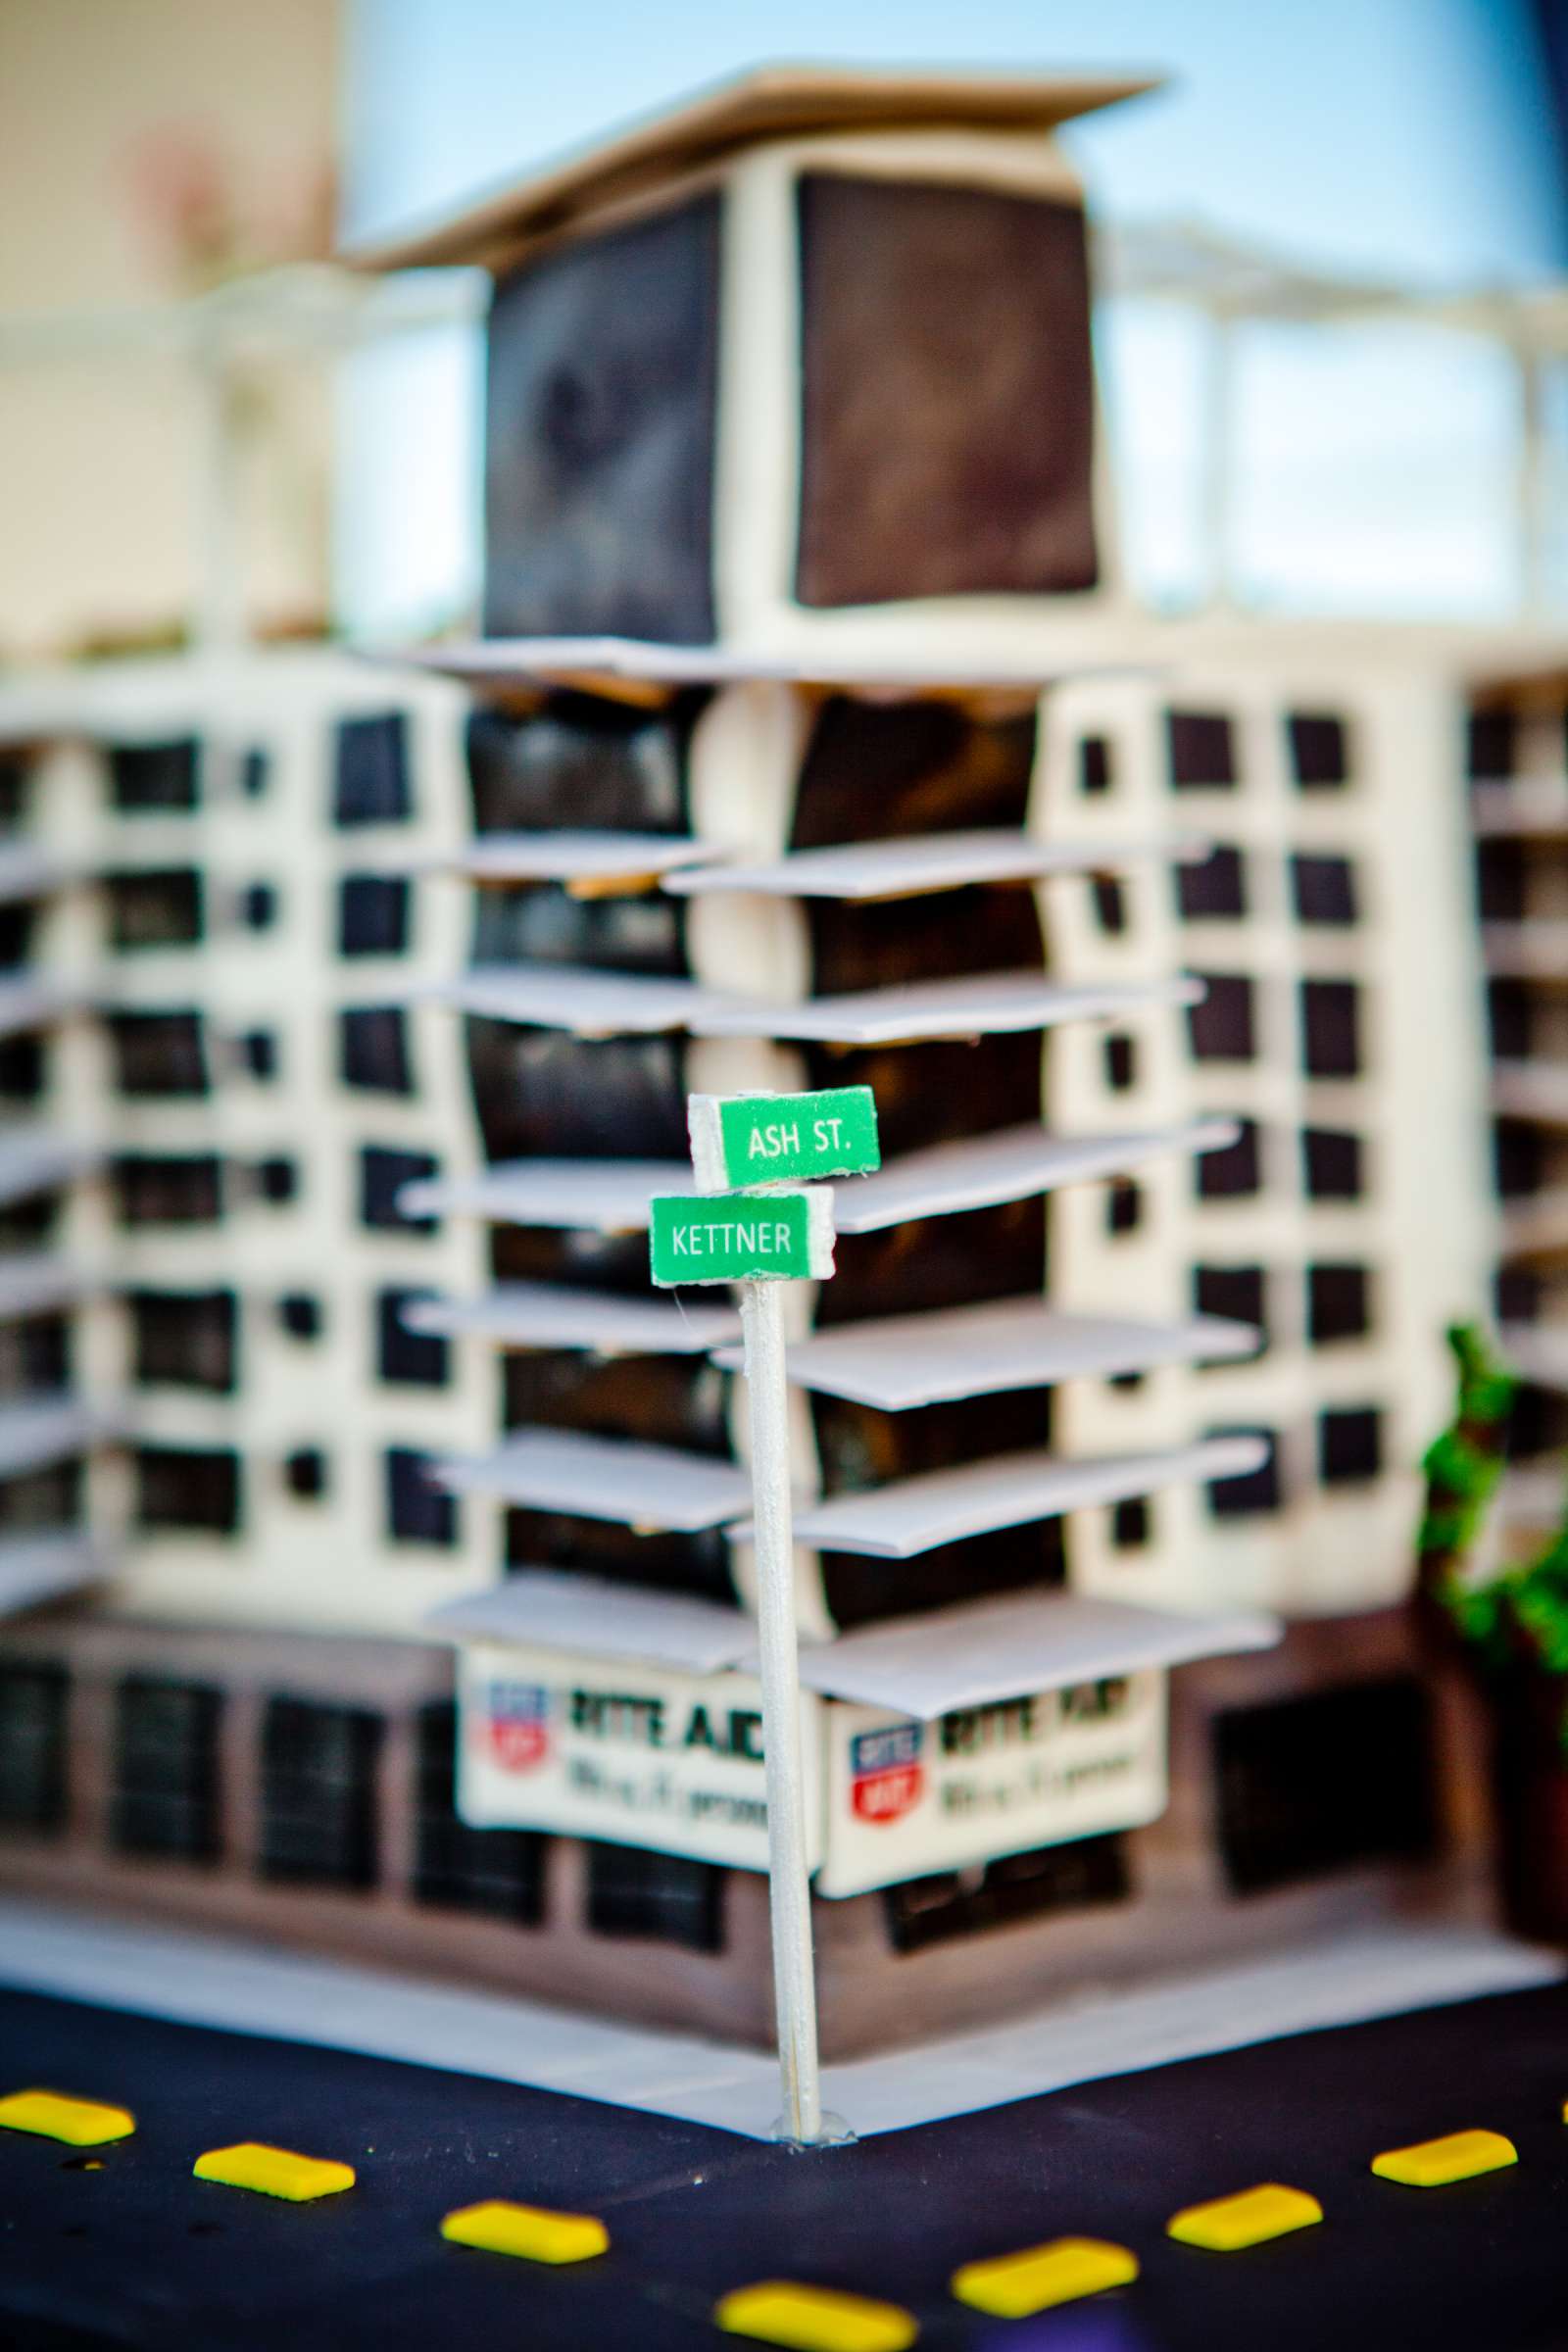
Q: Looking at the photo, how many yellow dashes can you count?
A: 7